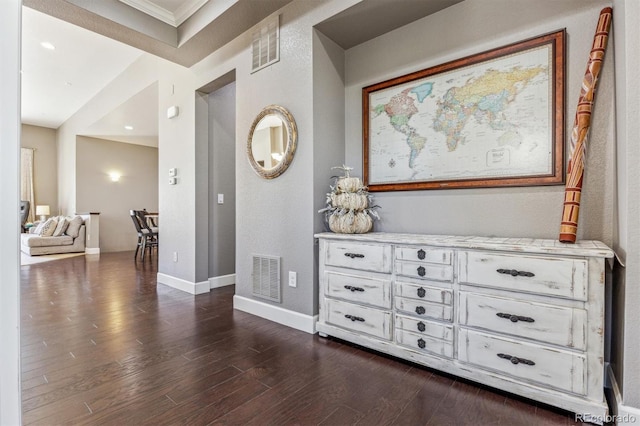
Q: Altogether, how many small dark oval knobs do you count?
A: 6